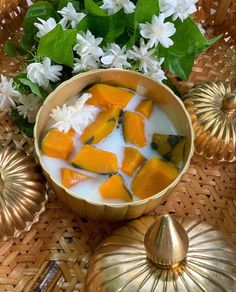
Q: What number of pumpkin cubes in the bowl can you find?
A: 11